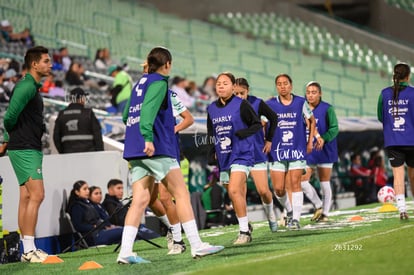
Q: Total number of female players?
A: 7